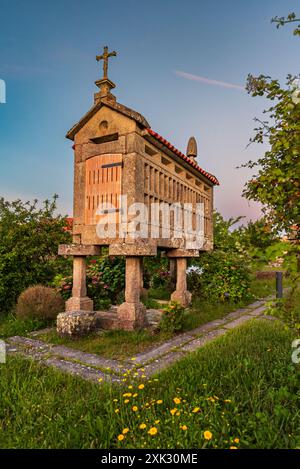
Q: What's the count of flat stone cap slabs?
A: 3